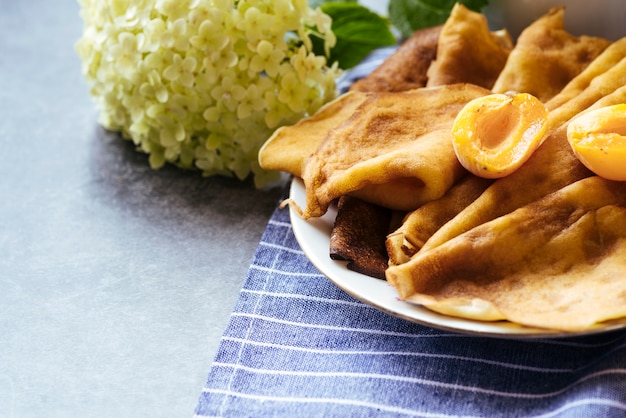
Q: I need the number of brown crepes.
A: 2